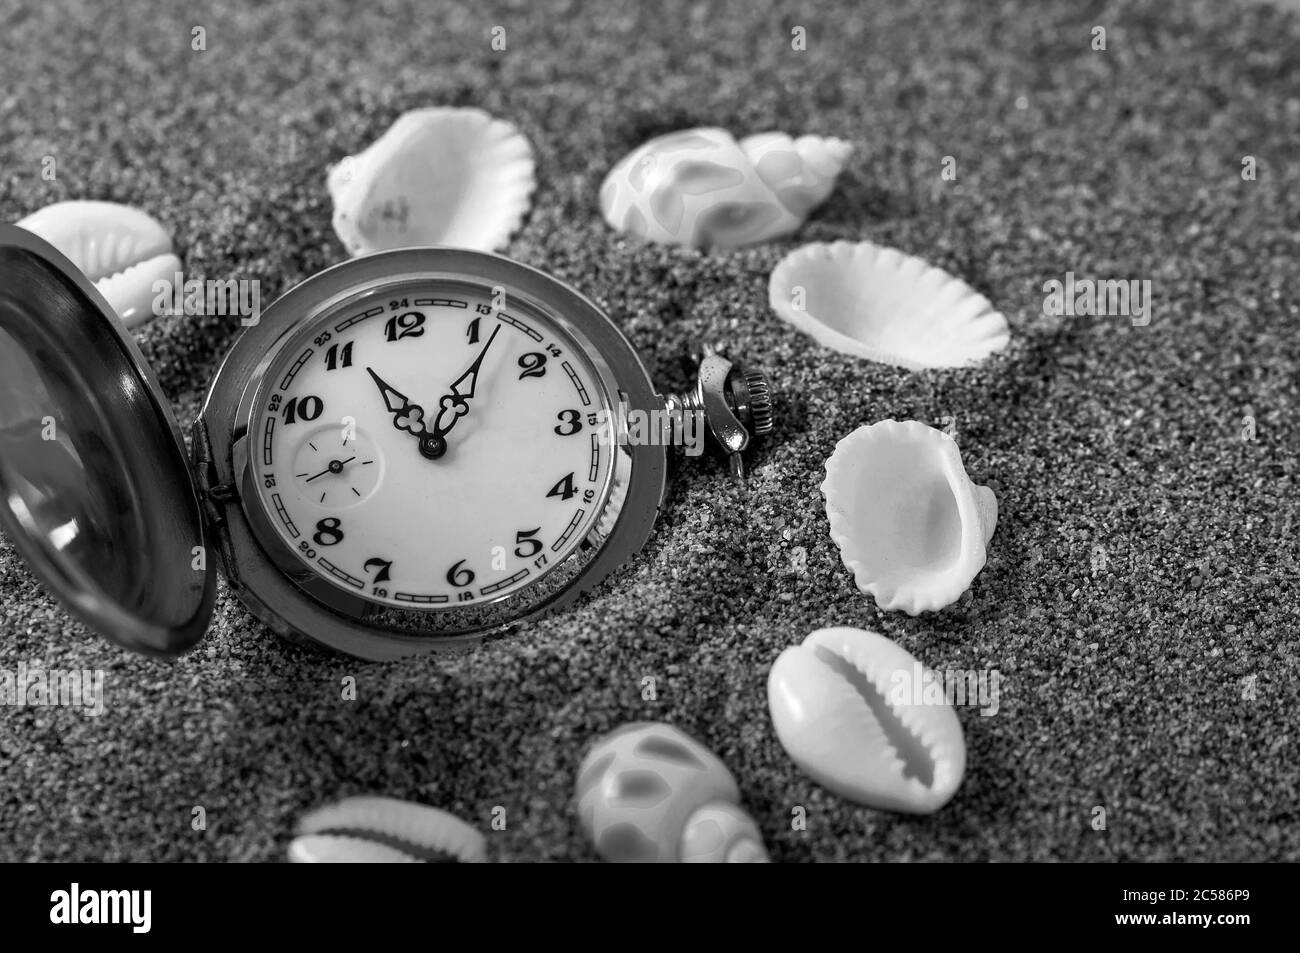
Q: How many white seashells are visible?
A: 8